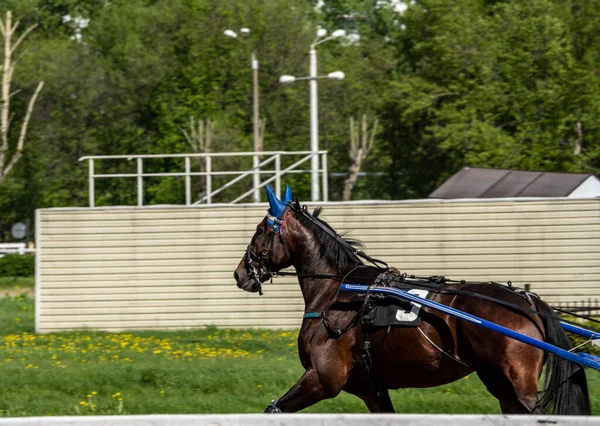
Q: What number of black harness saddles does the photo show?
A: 1